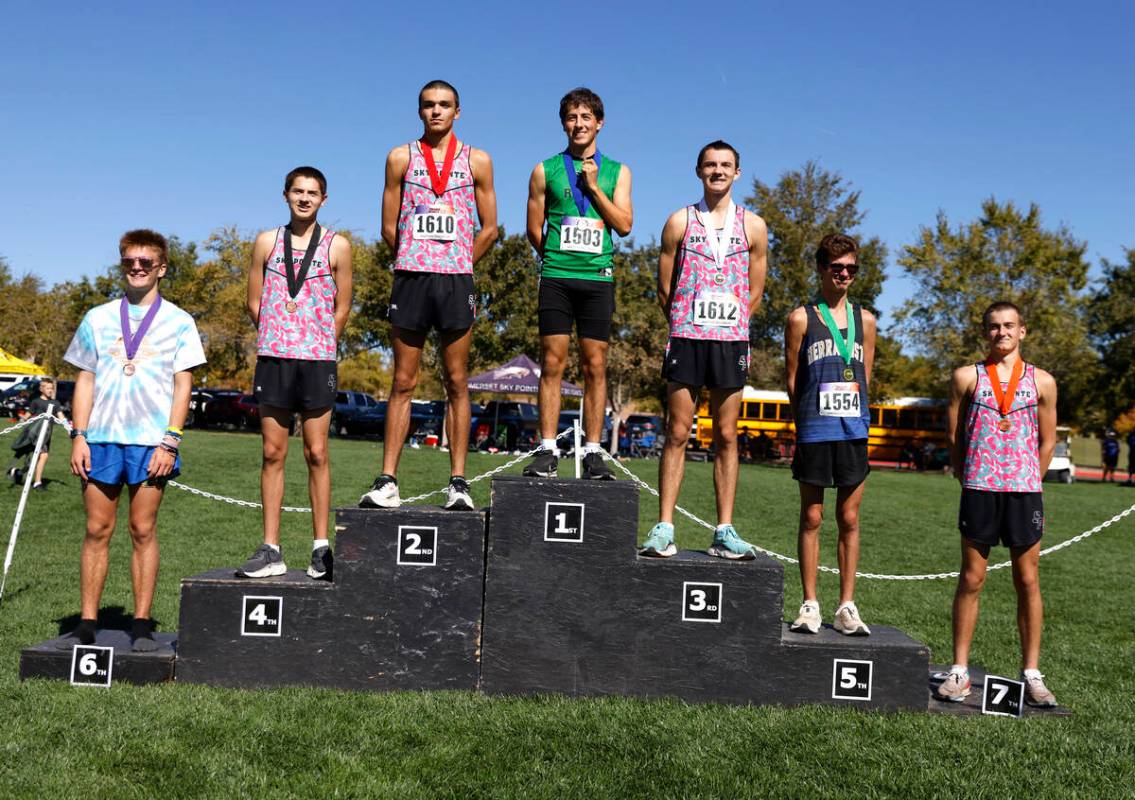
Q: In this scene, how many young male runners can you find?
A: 7